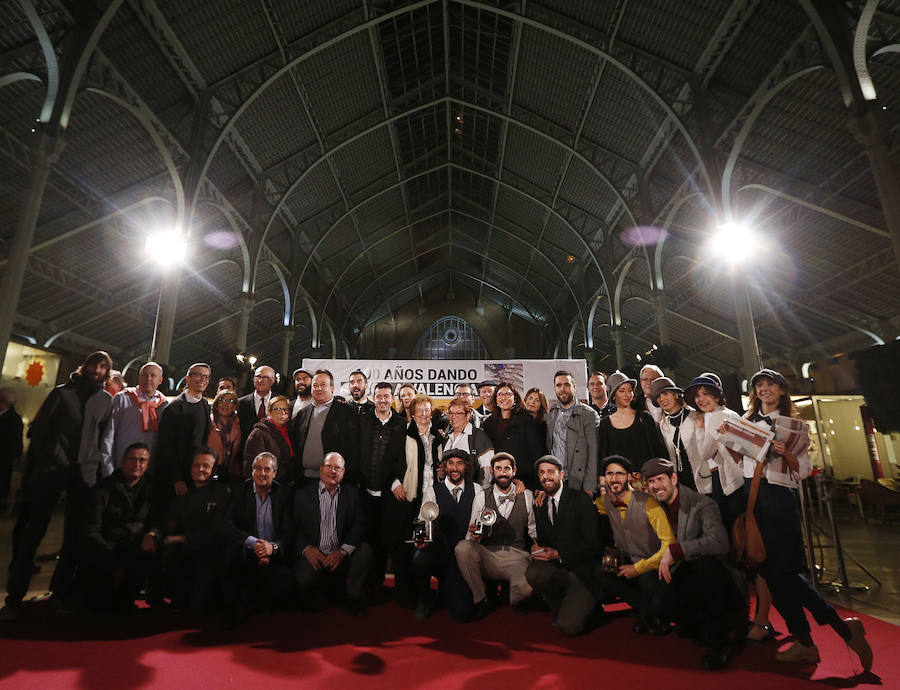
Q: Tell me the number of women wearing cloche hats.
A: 3